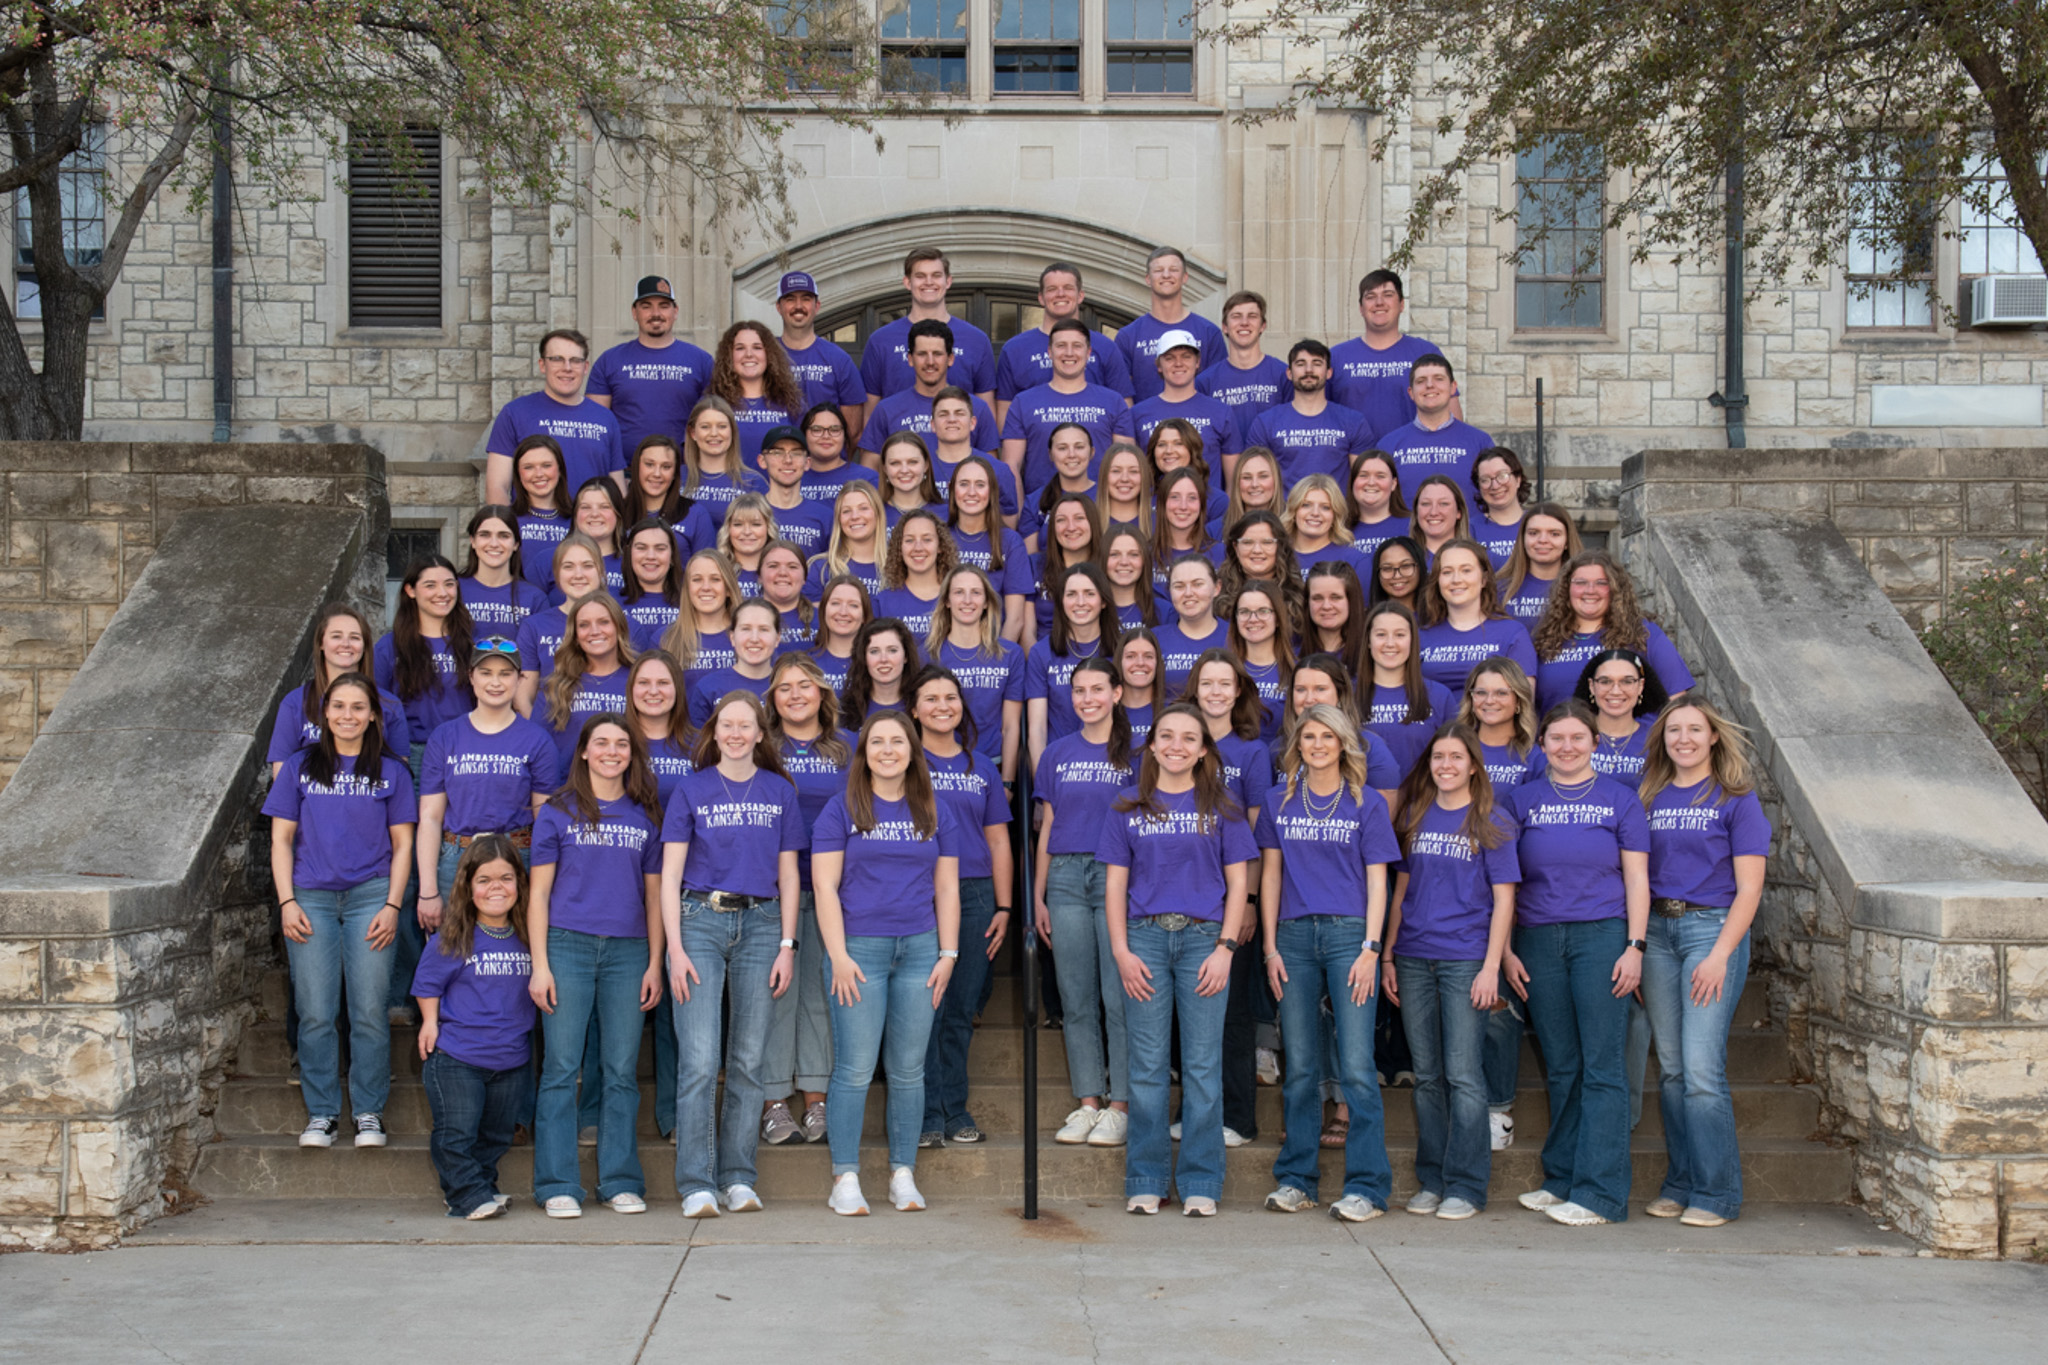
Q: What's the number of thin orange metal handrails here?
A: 0